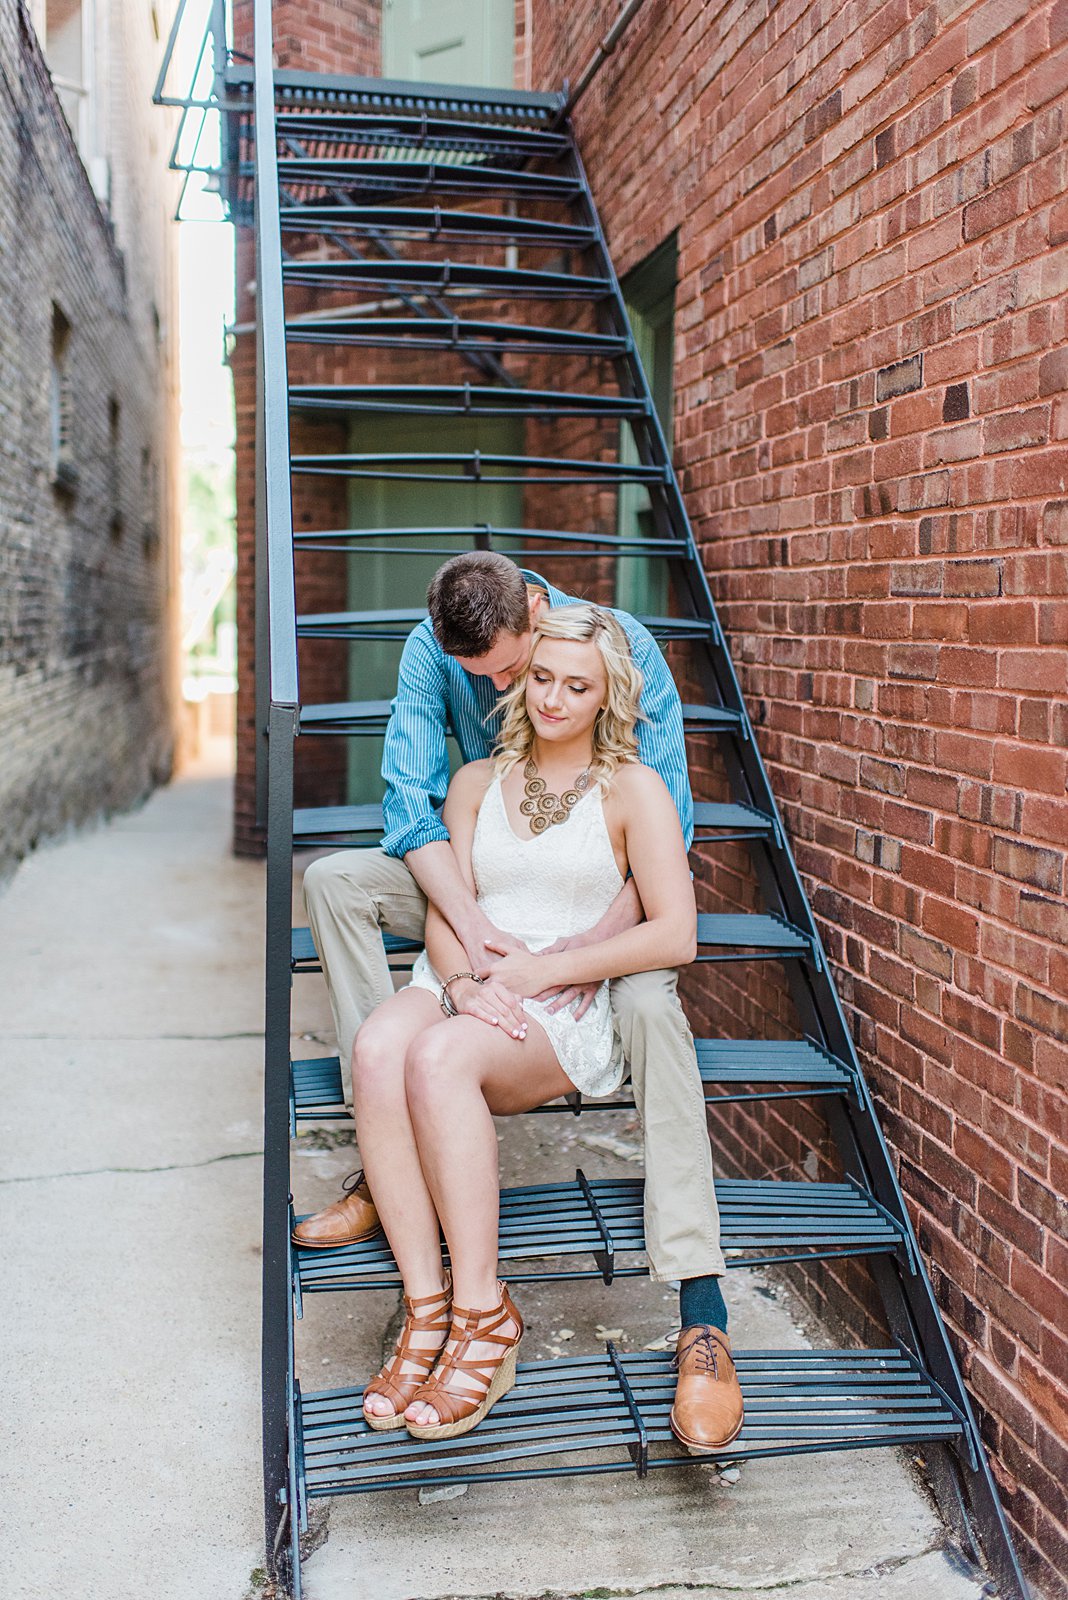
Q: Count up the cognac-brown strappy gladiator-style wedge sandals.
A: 2